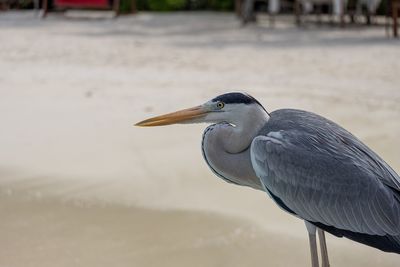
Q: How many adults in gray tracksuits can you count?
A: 0